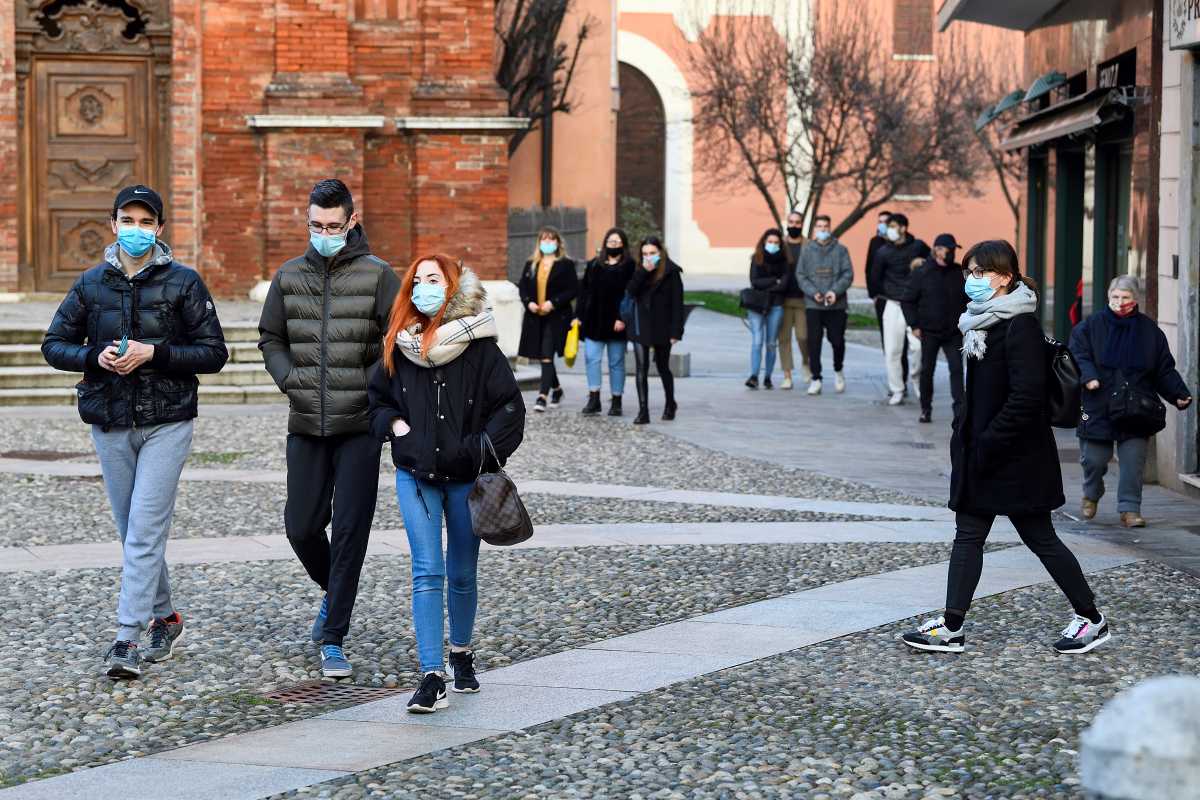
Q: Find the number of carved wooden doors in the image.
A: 1